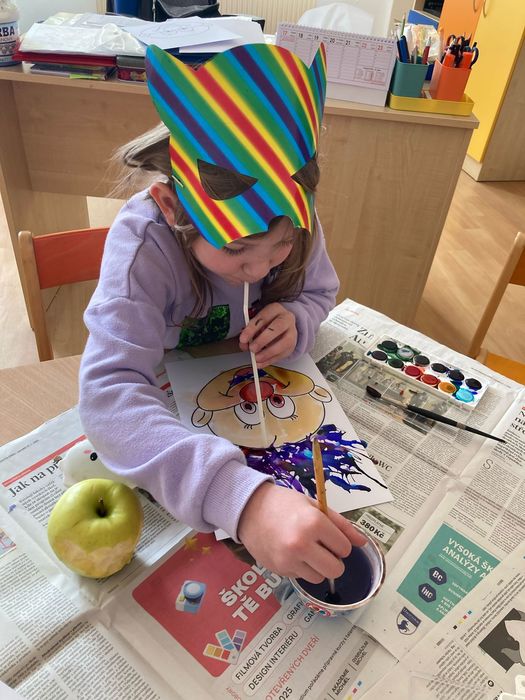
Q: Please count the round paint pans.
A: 12